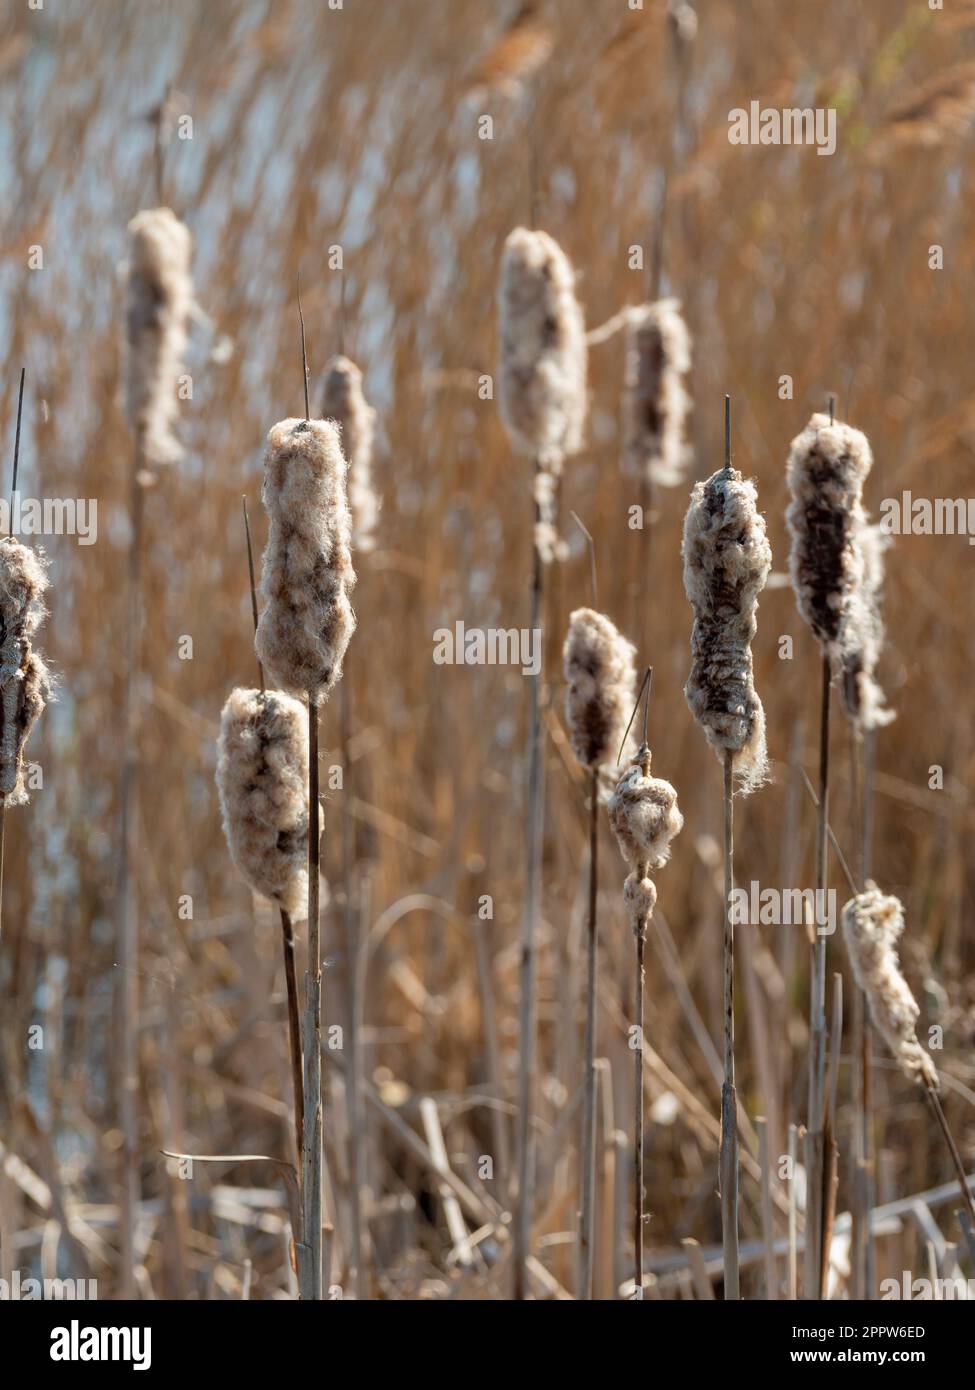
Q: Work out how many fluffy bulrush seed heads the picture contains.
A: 13